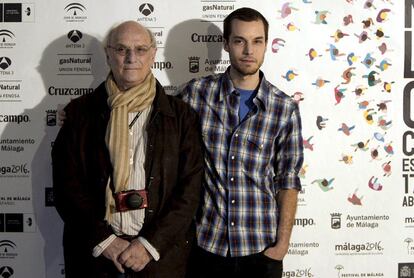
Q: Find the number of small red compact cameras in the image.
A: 1